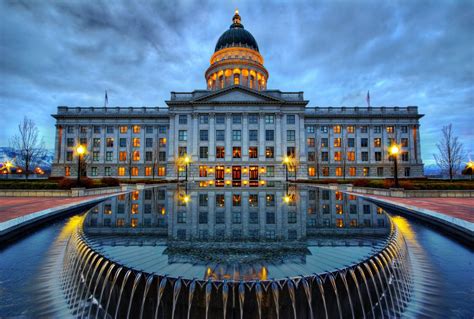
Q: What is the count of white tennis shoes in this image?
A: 0